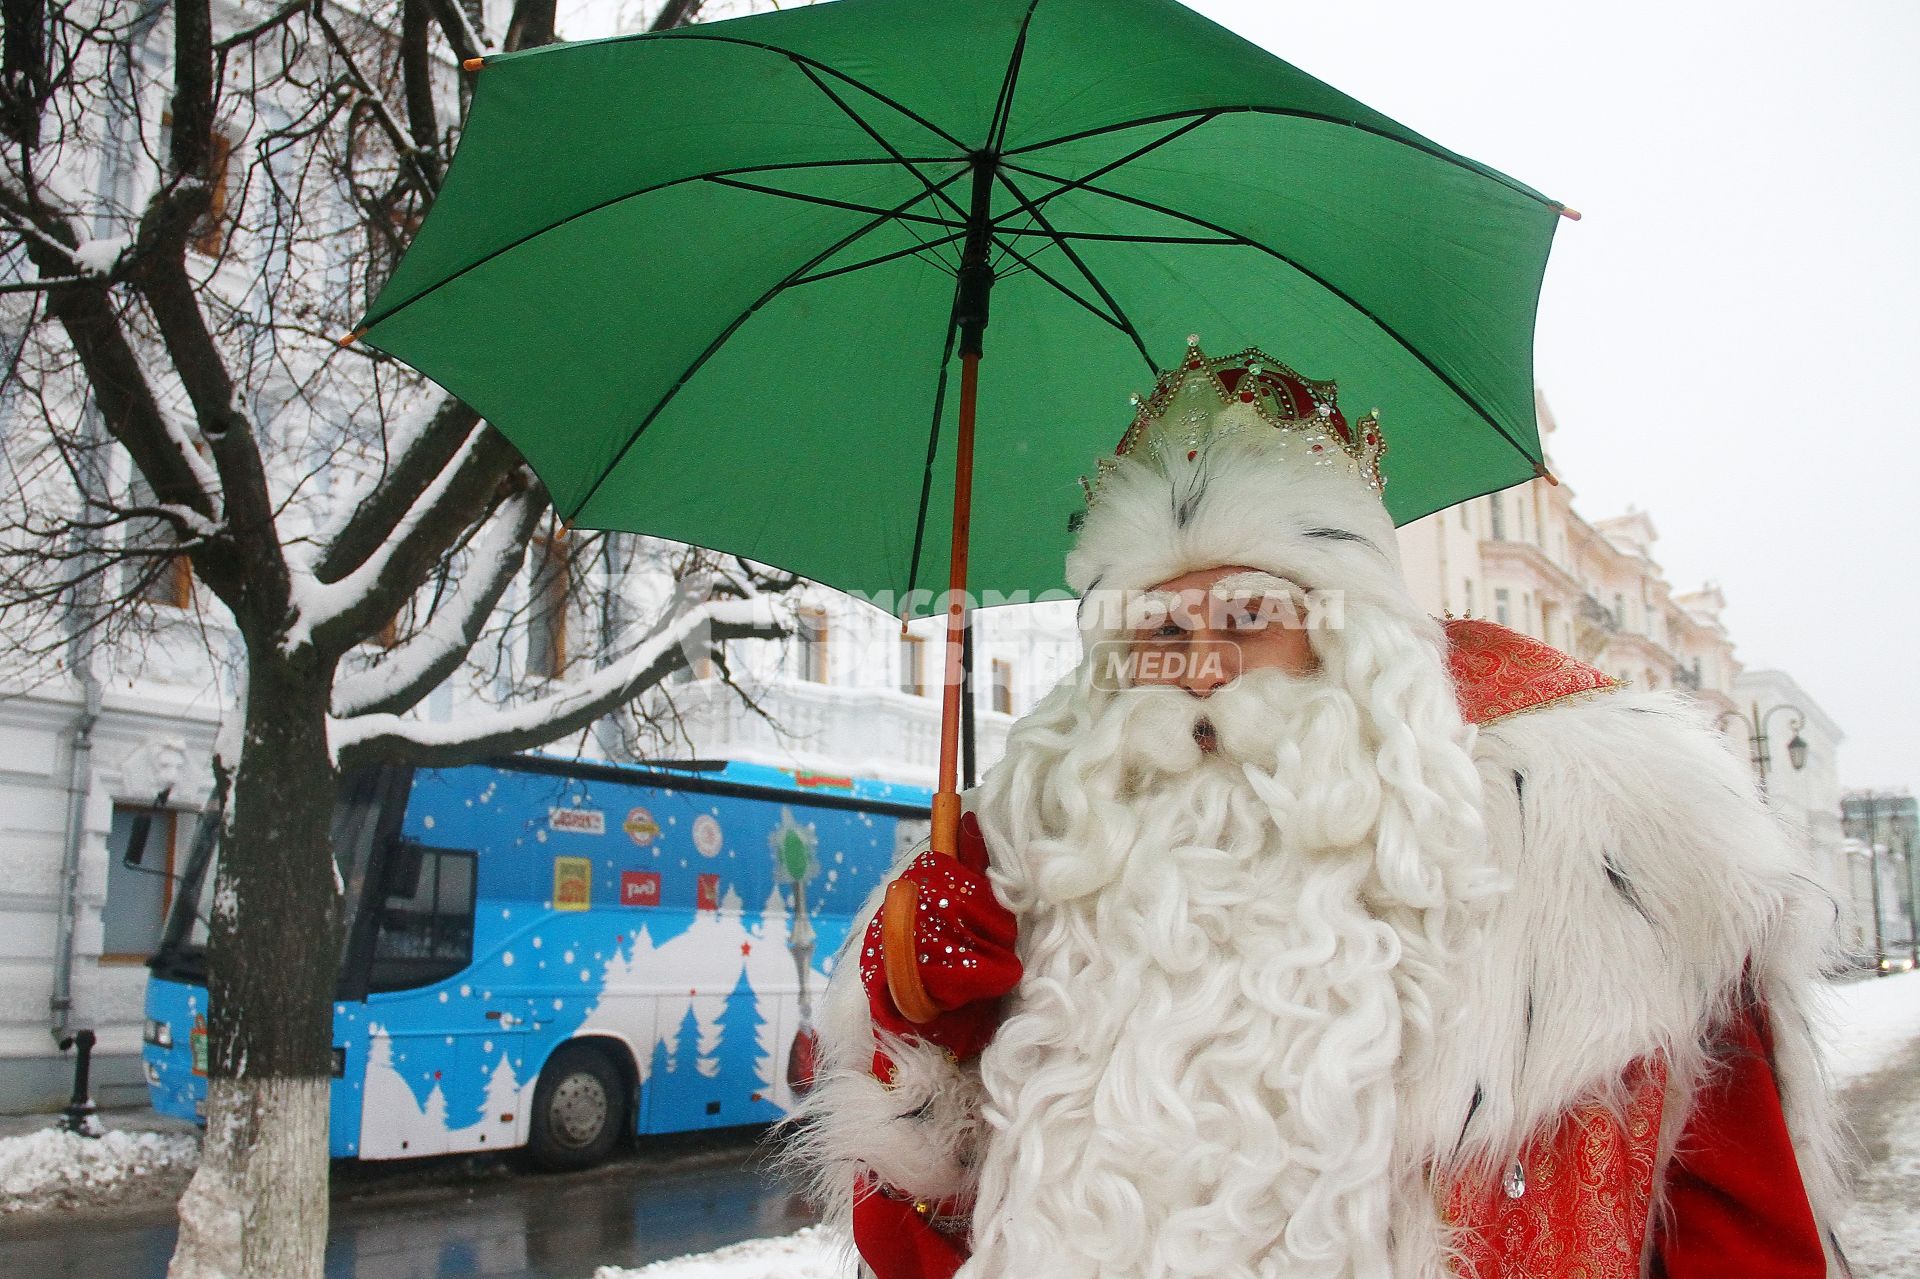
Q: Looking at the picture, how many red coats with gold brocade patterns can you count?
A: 1